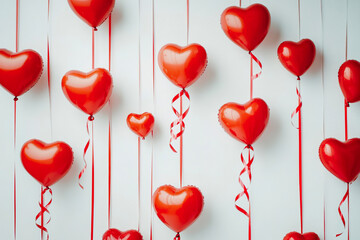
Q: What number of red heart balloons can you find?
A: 14